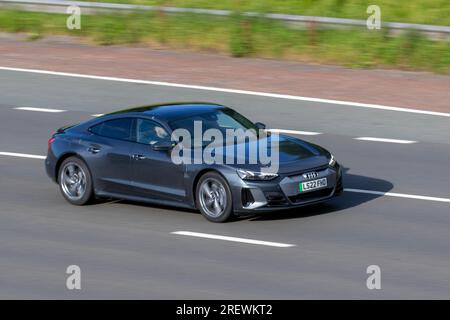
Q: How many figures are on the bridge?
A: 0